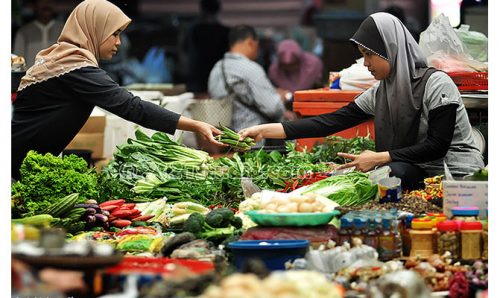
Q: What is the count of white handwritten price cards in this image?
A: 1